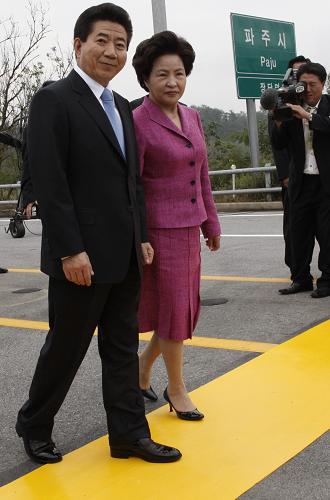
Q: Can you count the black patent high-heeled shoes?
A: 2